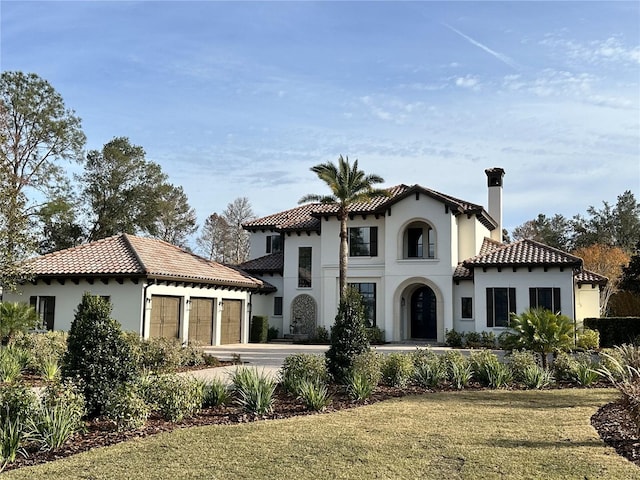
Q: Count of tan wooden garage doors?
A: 3